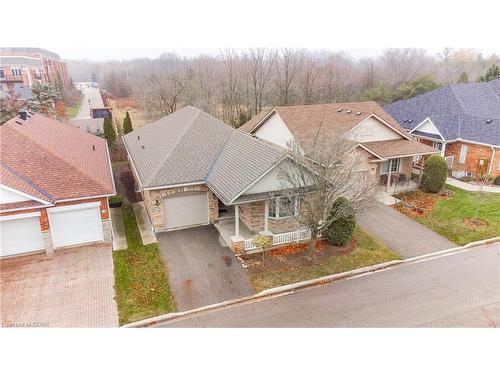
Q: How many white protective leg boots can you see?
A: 0